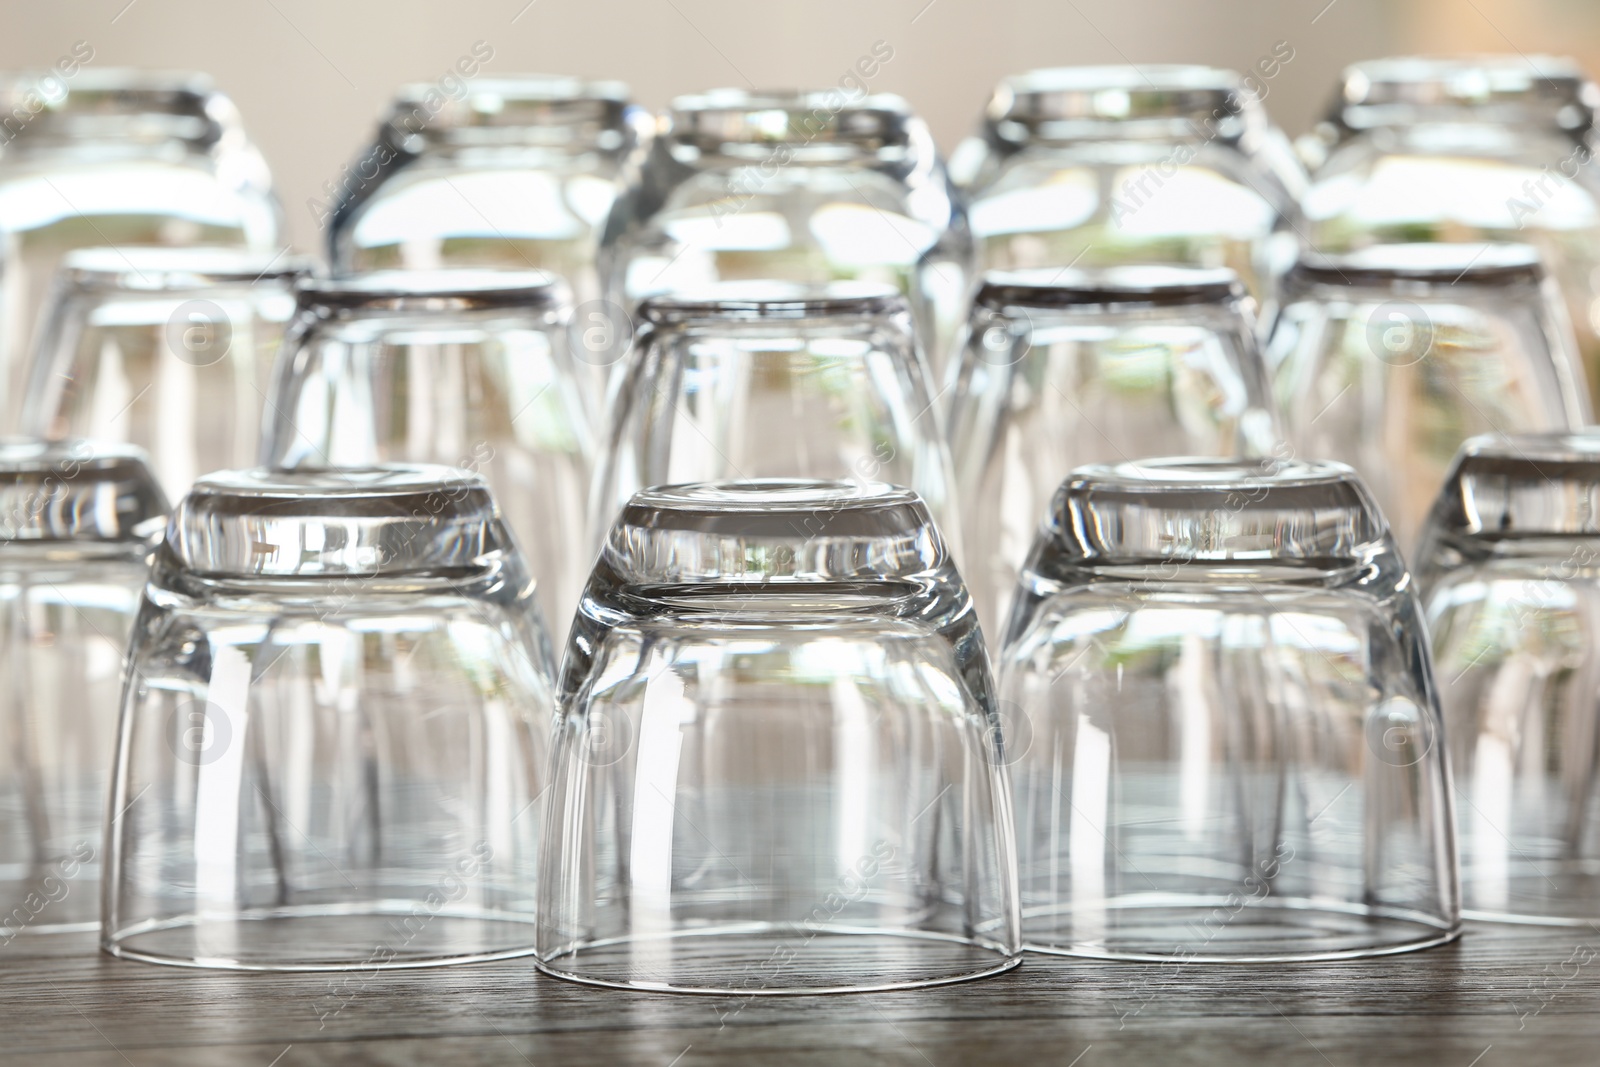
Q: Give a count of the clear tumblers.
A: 15